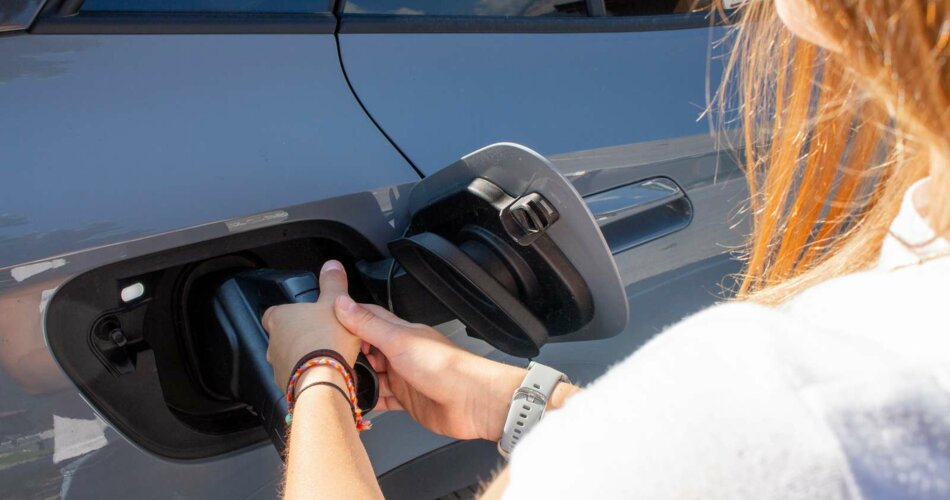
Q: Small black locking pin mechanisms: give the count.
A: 1